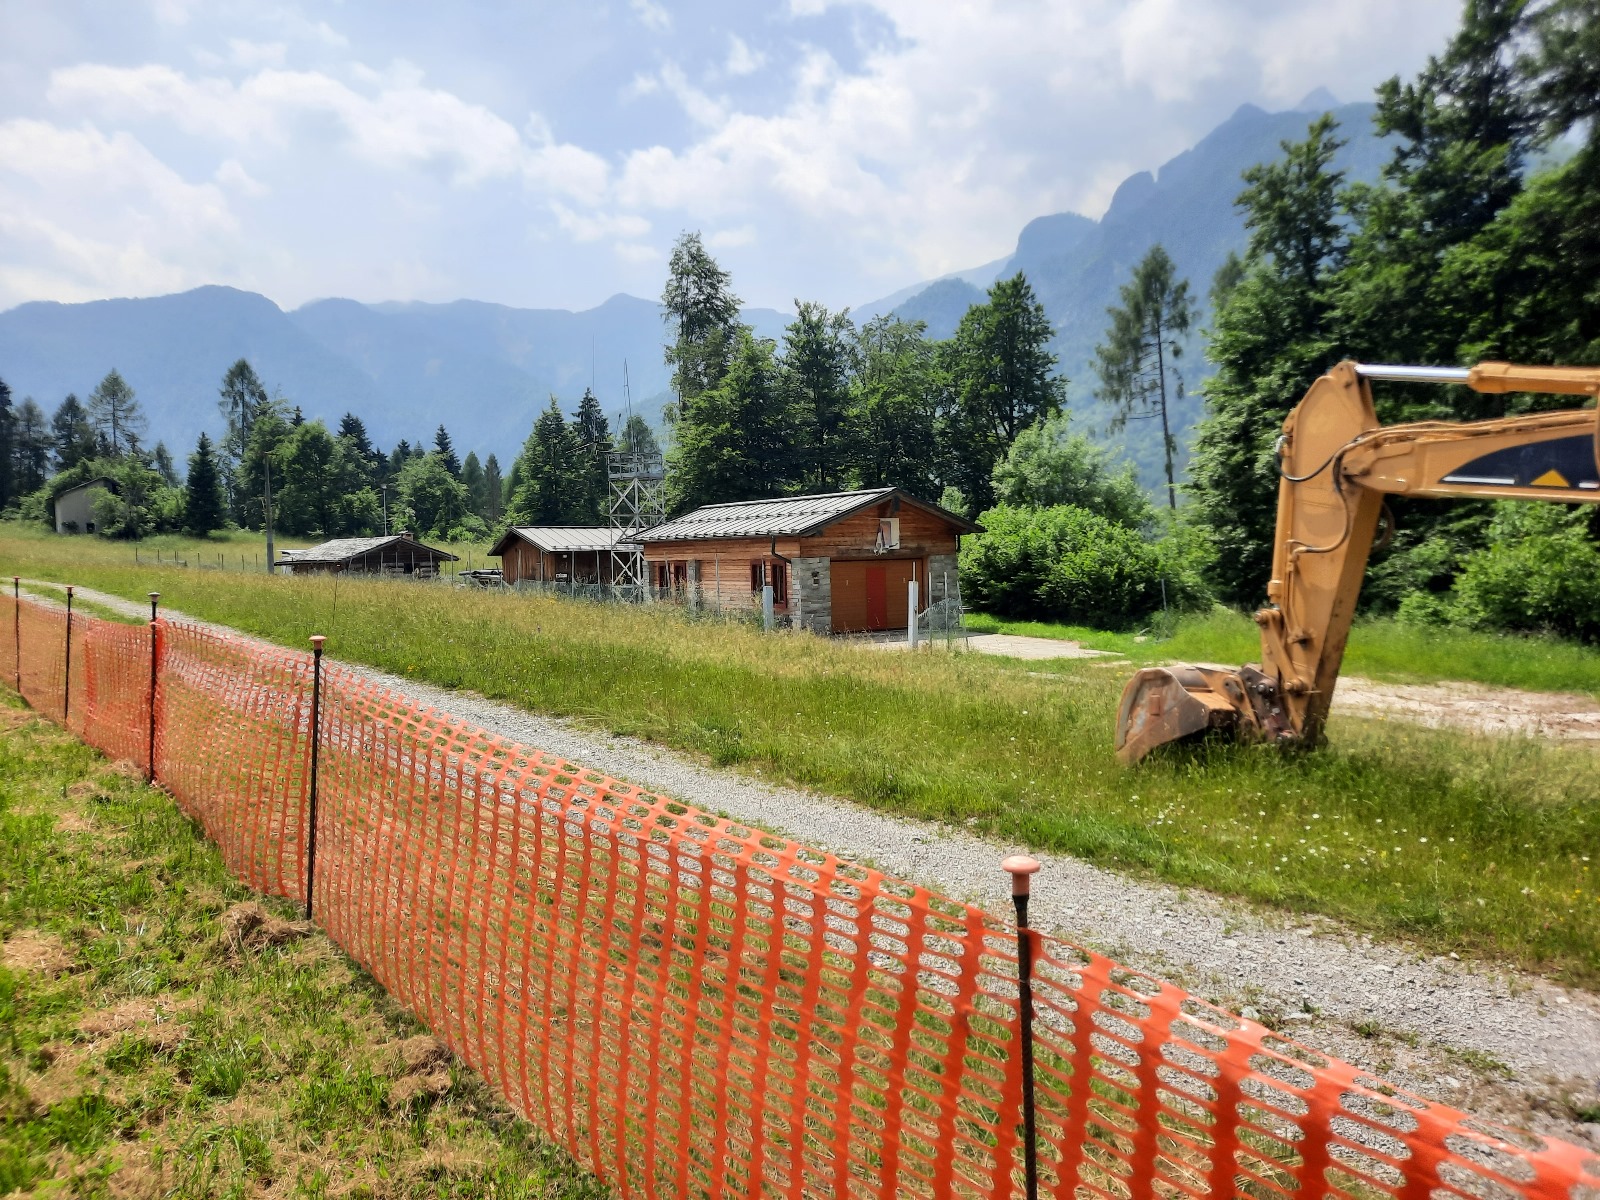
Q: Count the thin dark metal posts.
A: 5